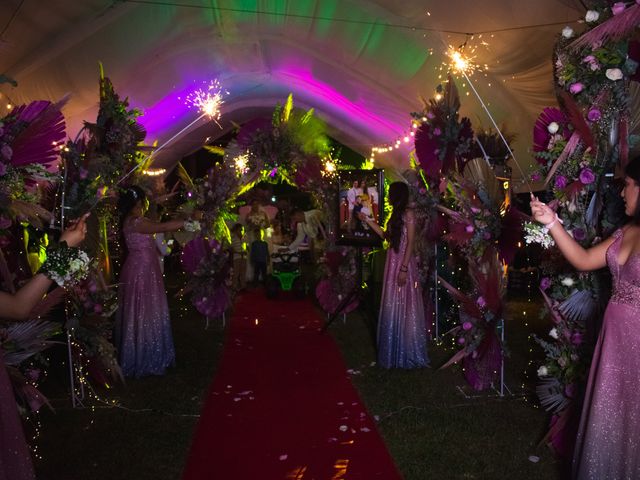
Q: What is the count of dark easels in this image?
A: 1